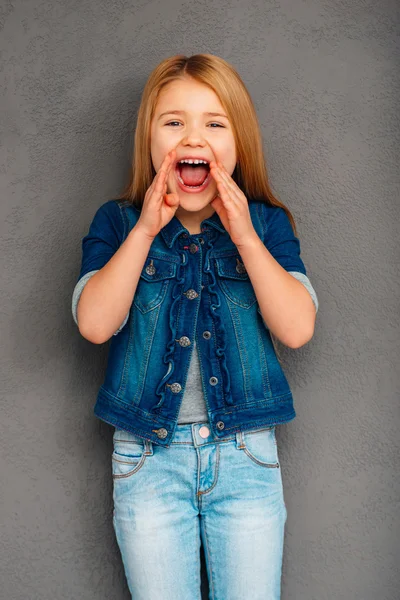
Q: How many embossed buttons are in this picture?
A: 7